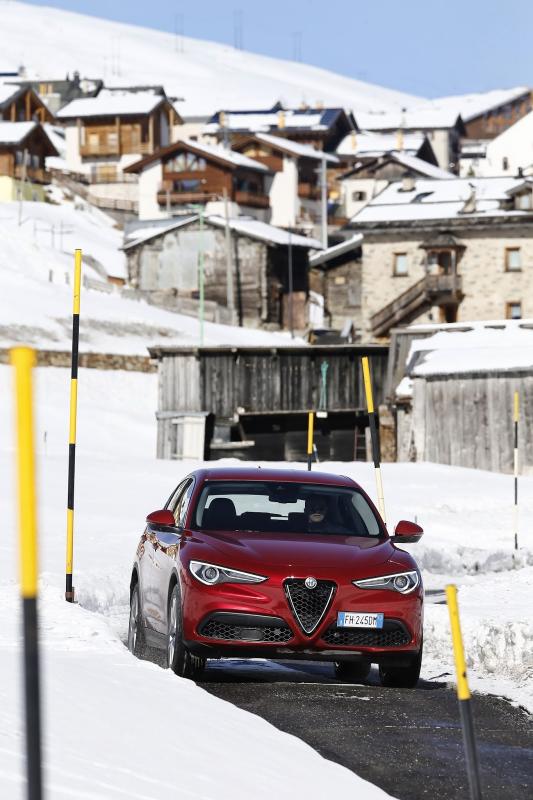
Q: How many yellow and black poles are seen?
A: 6